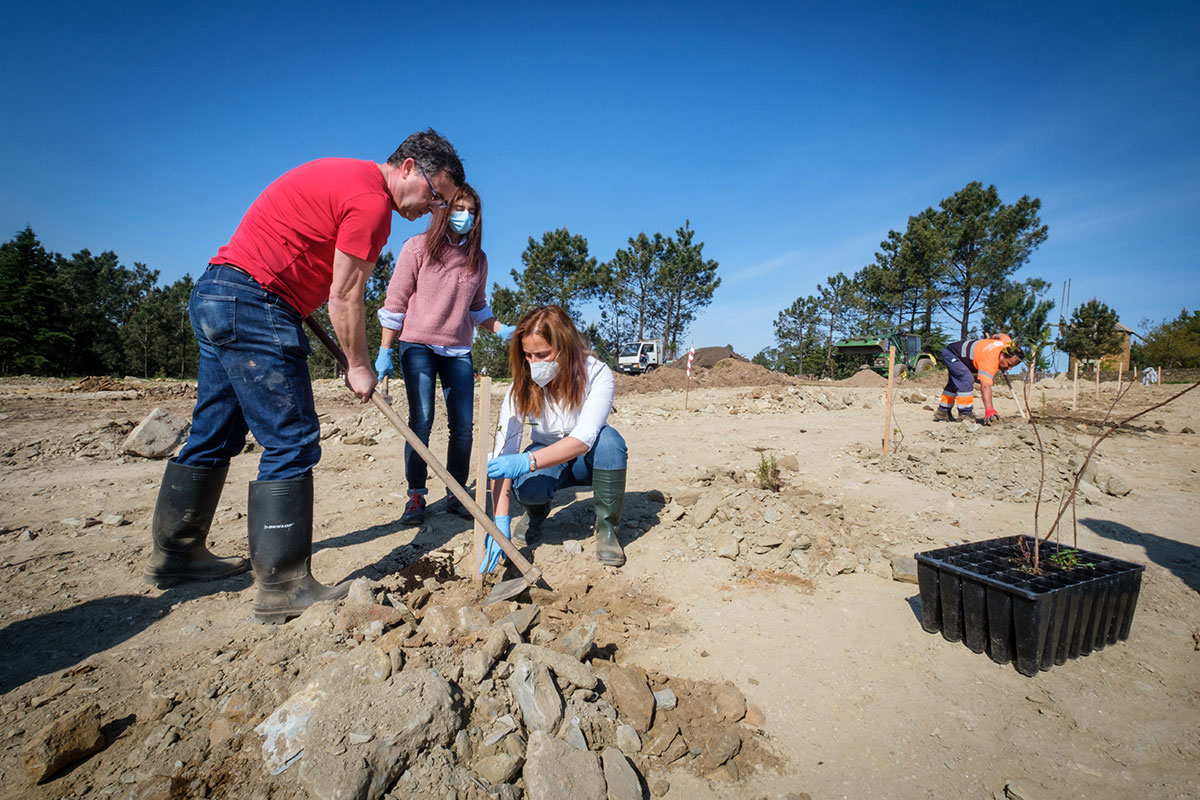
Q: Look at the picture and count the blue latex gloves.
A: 4